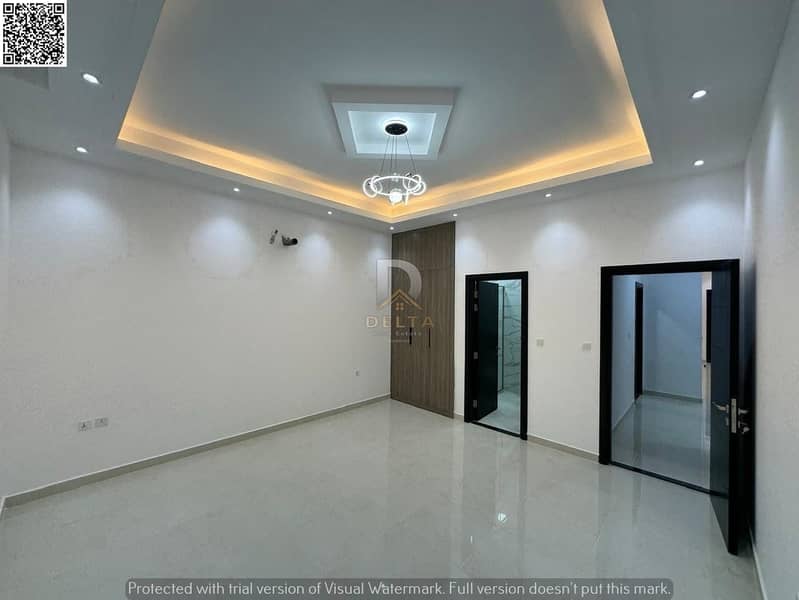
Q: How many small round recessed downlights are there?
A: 9